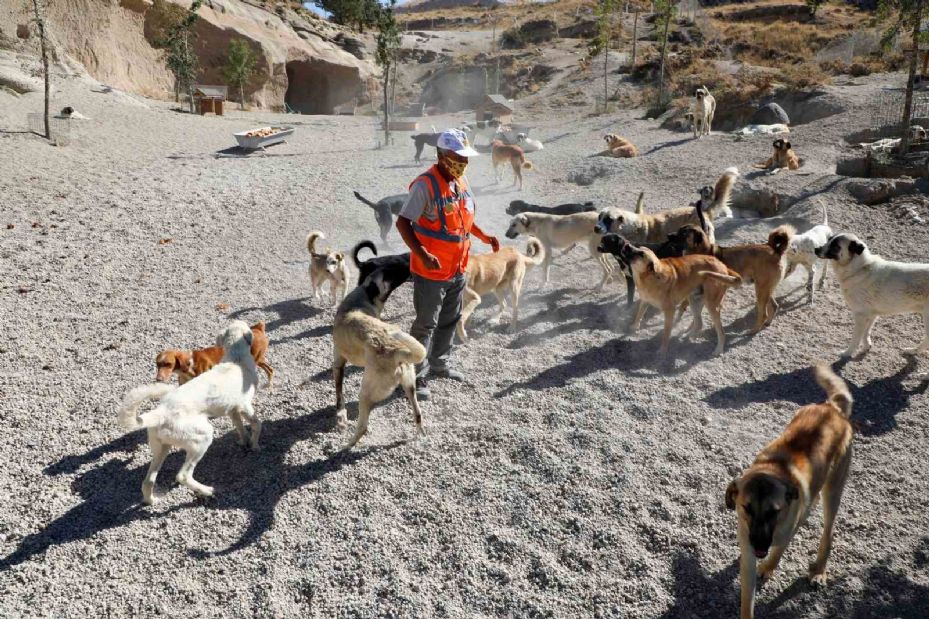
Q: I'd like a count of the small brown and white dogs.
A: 1